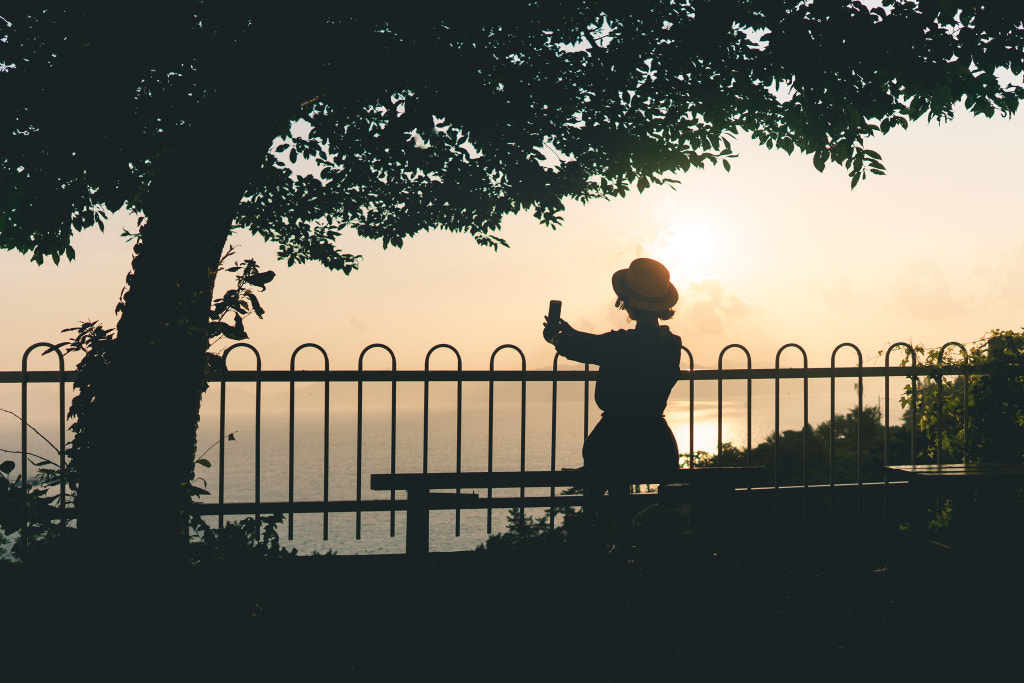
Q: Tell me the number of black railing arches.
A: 13